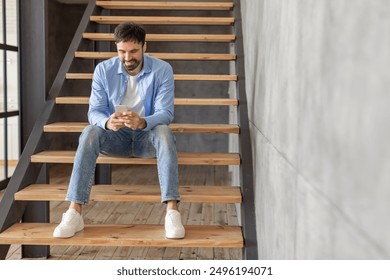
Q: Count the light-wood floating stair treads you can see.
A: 10